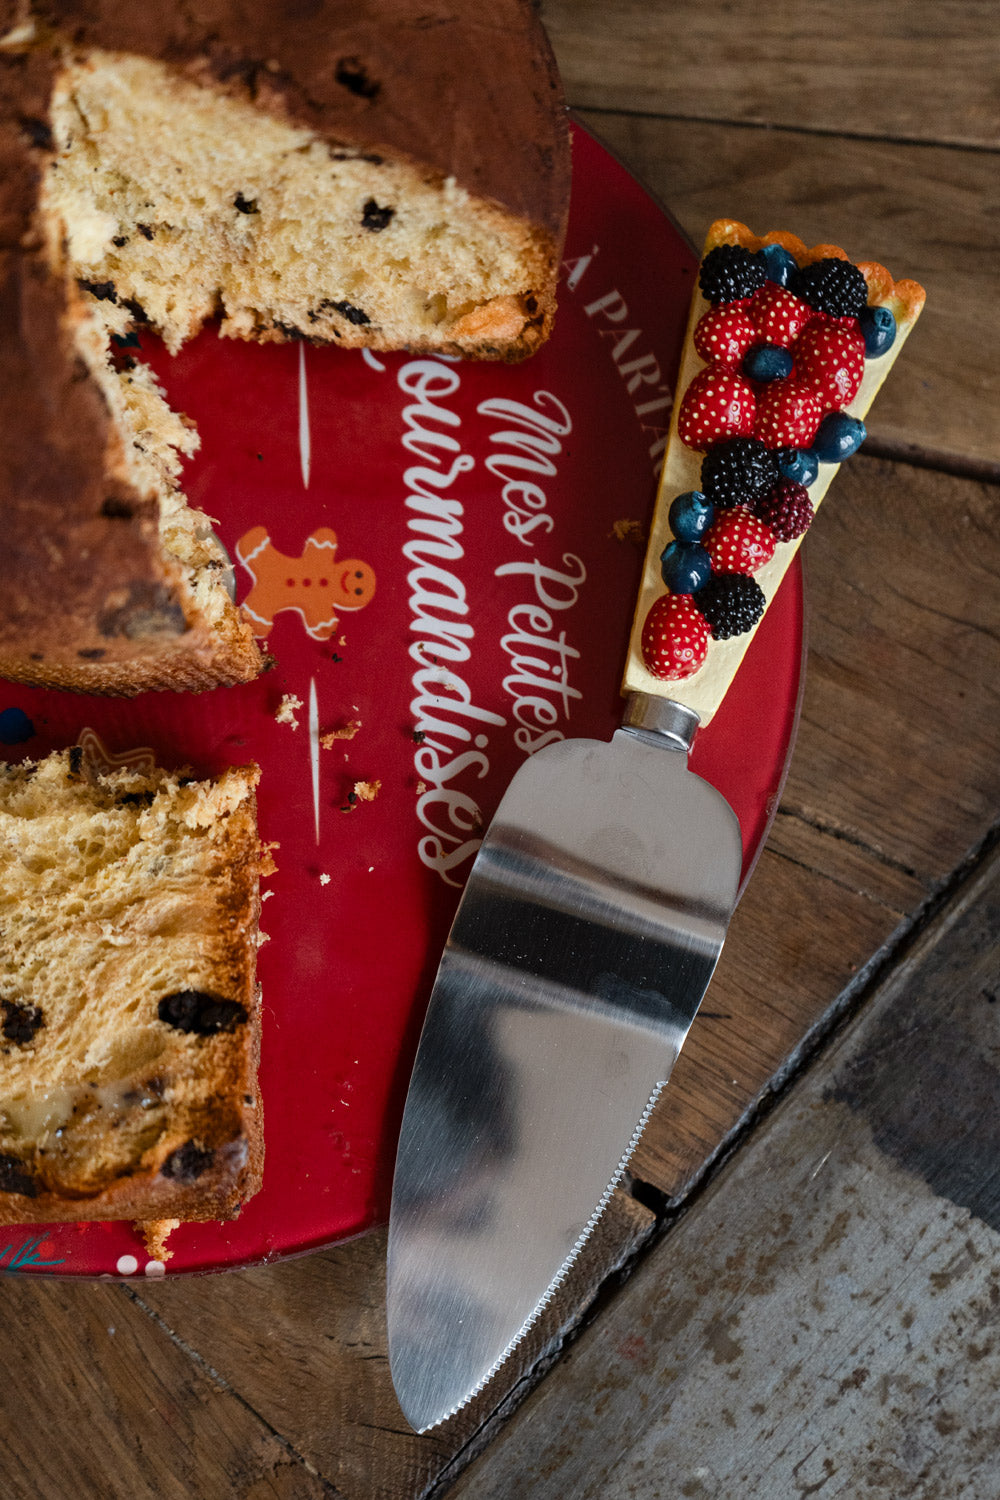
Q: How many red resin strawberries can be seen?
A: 7